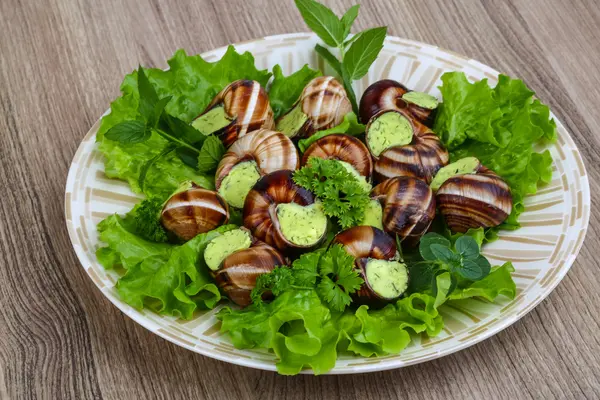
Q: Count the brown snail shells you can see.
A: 12